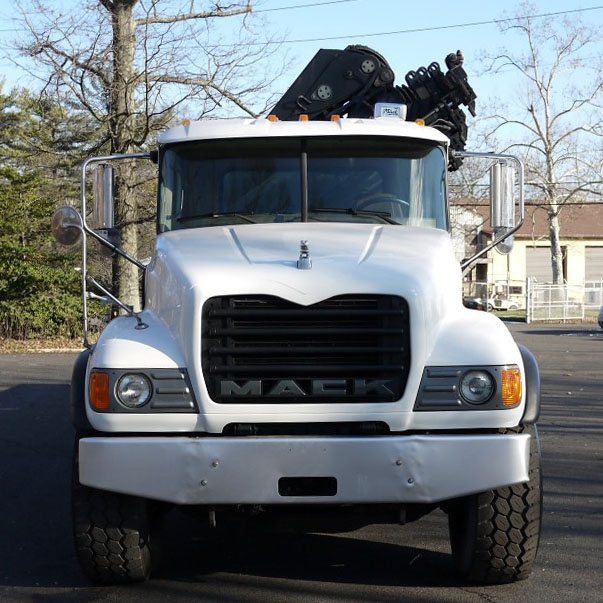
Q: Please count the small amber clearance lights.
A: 5